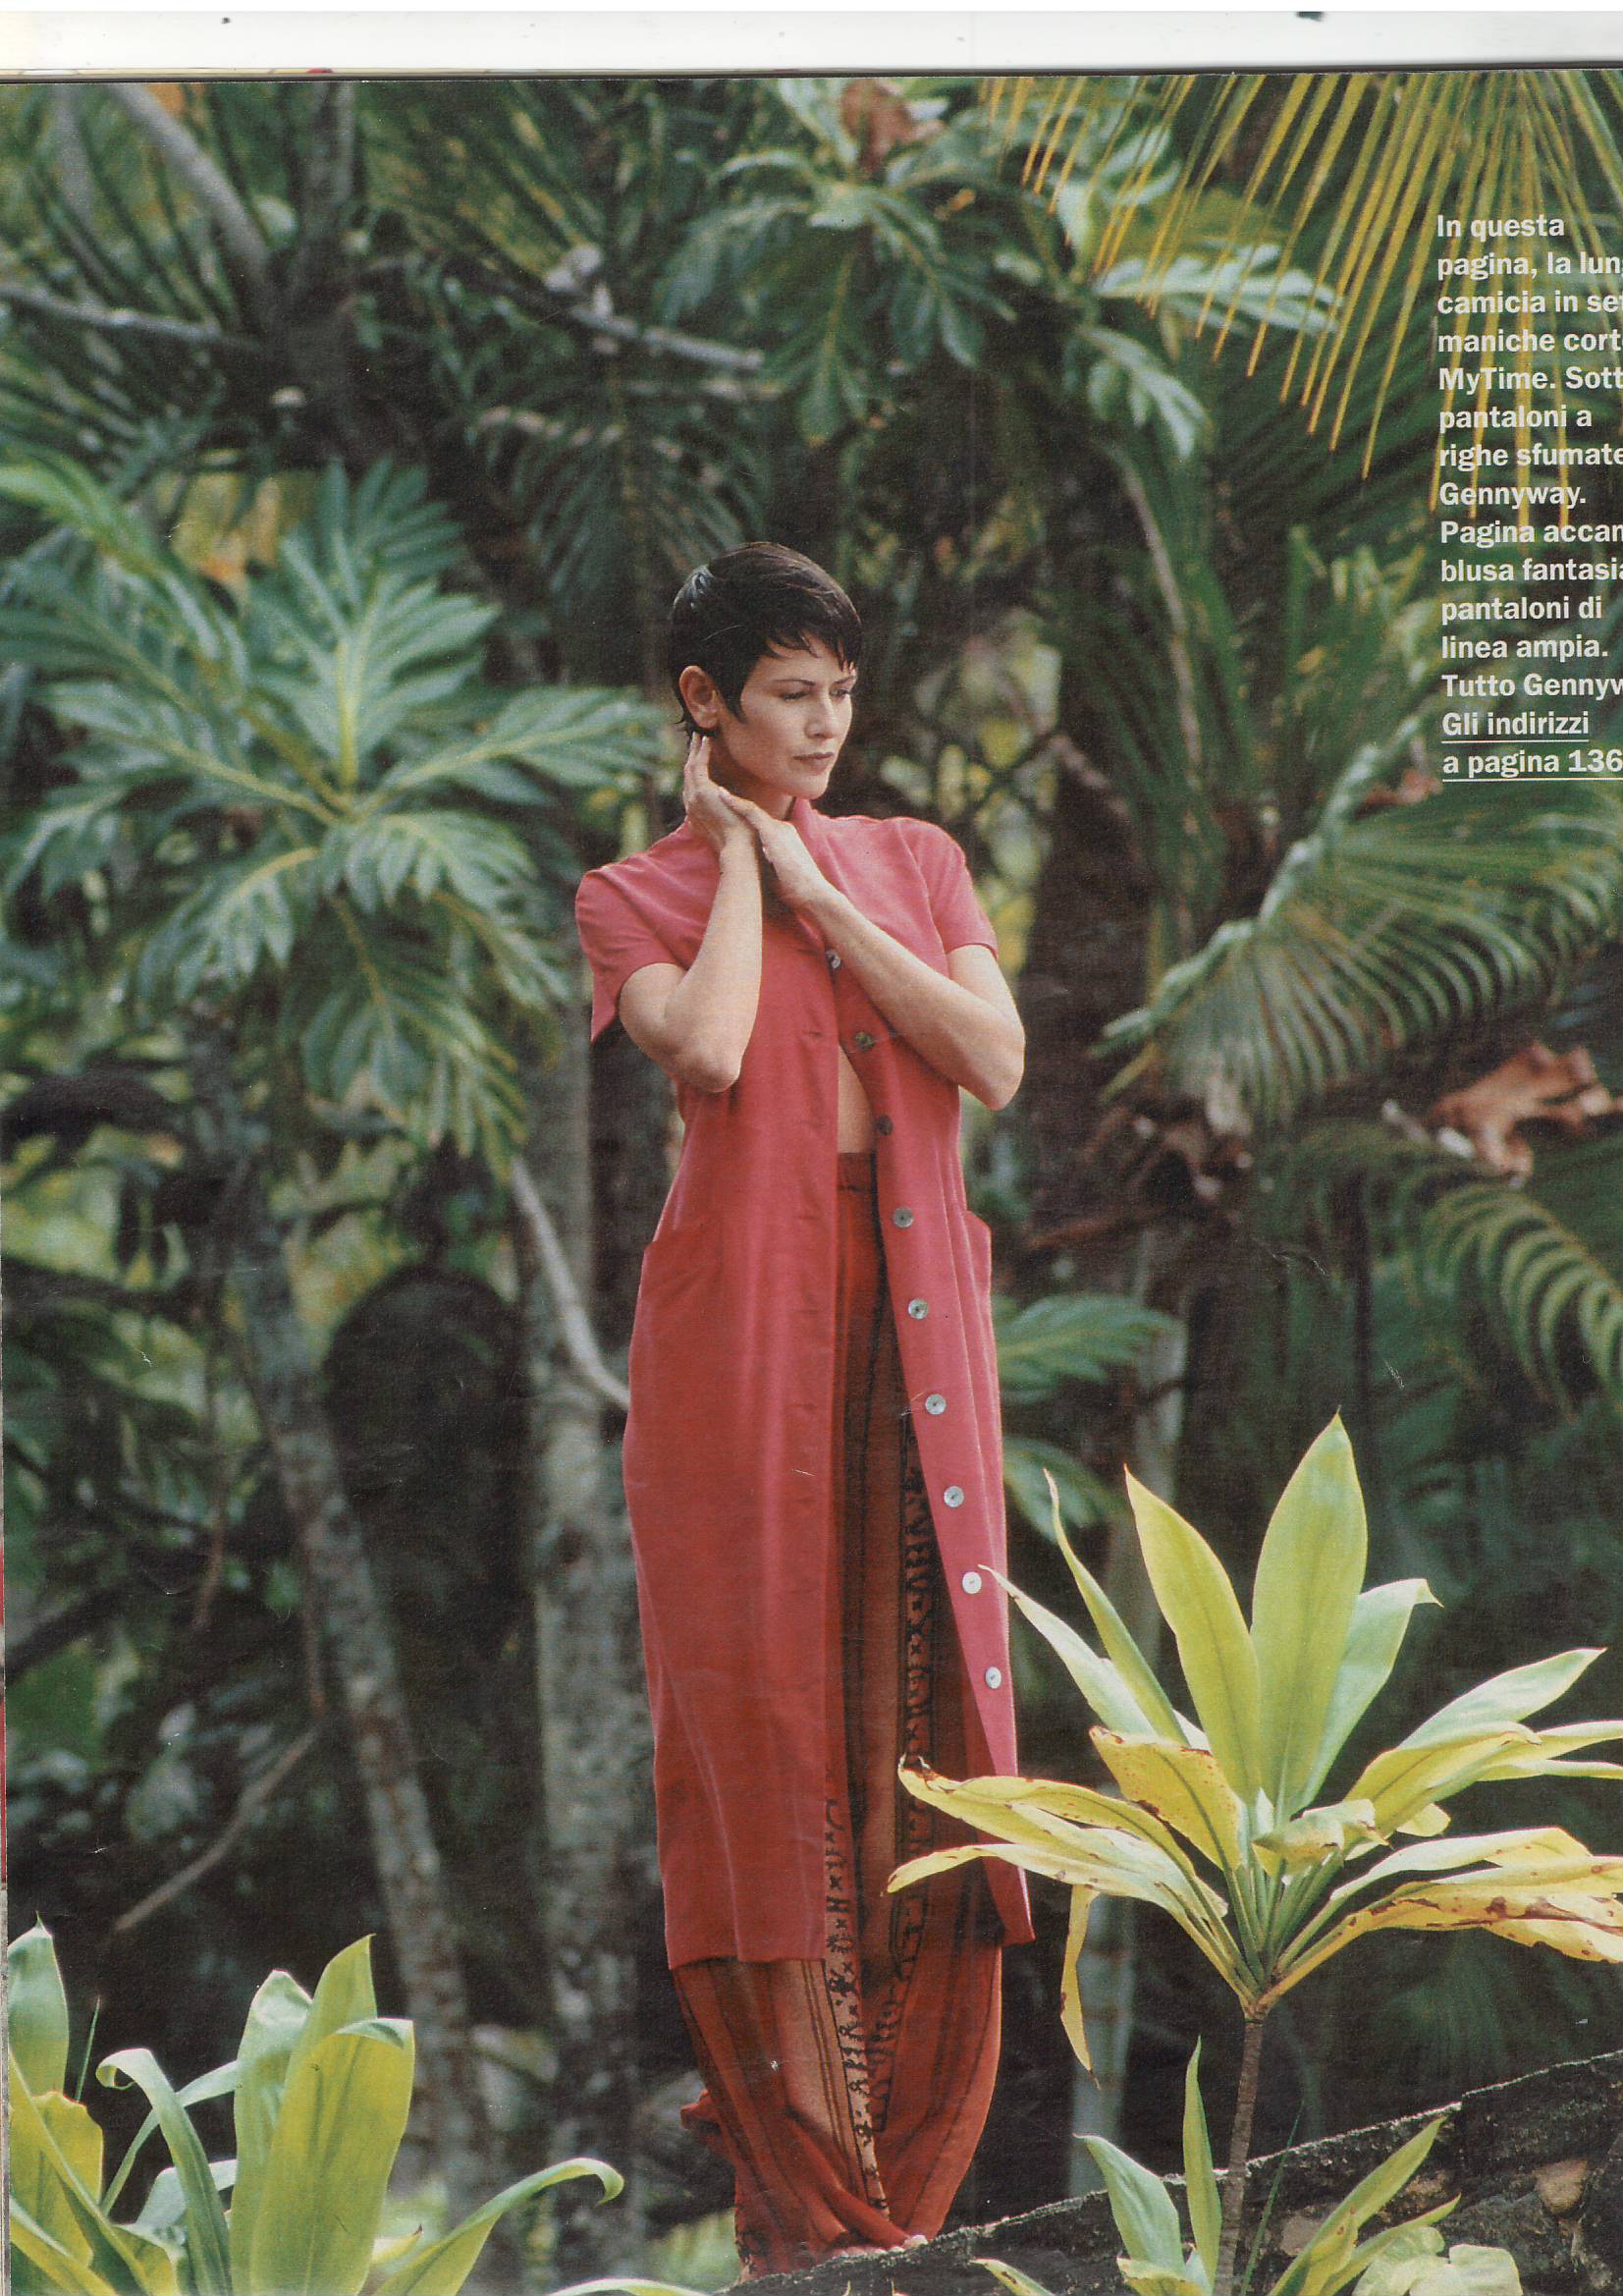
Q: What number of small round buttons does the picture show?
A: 9